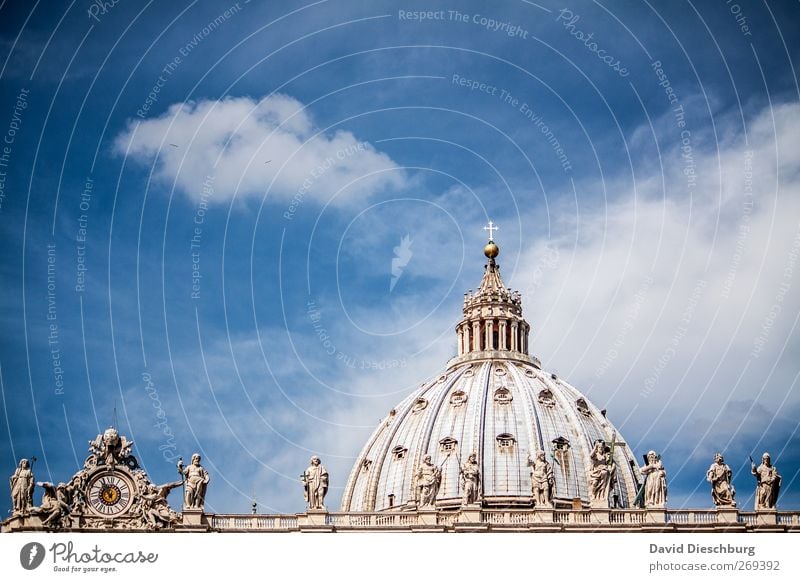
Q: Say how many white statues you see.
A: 10